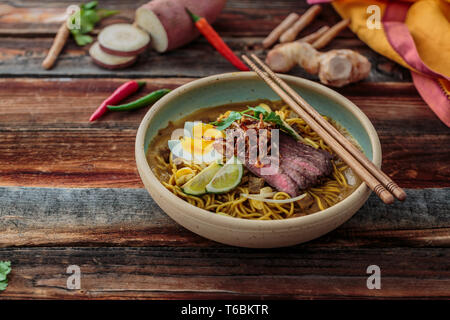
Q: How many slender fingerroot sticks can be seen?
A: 5